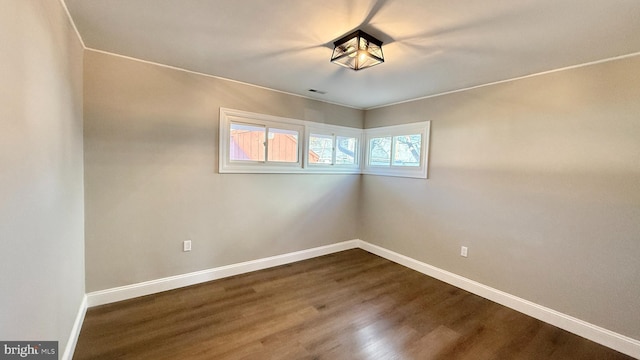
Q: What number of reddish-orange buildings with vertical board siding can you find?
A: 1